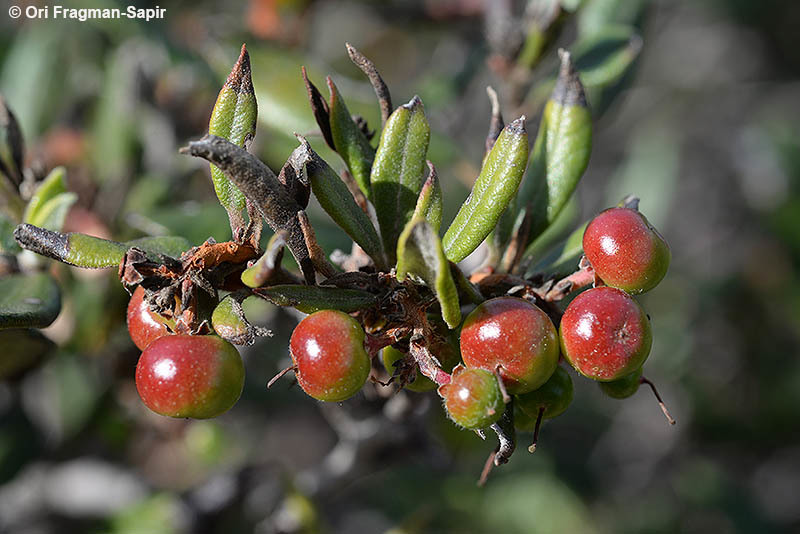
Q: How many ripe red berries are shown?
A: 6